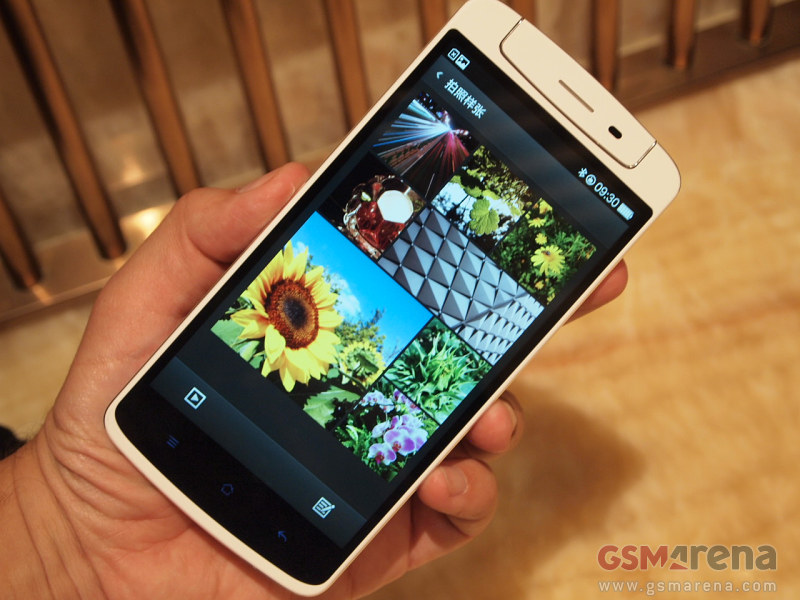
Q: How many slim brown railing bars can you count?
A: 10